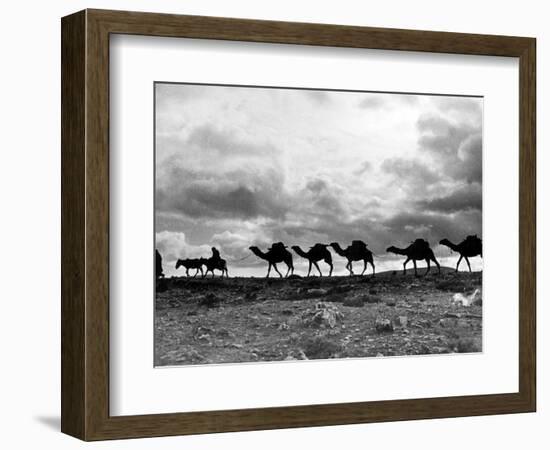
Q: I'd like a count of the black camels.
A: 5